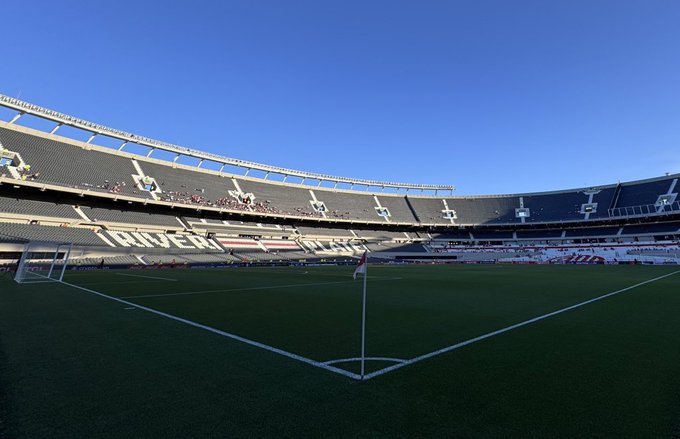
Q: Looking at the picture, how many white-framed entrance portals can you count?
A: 9